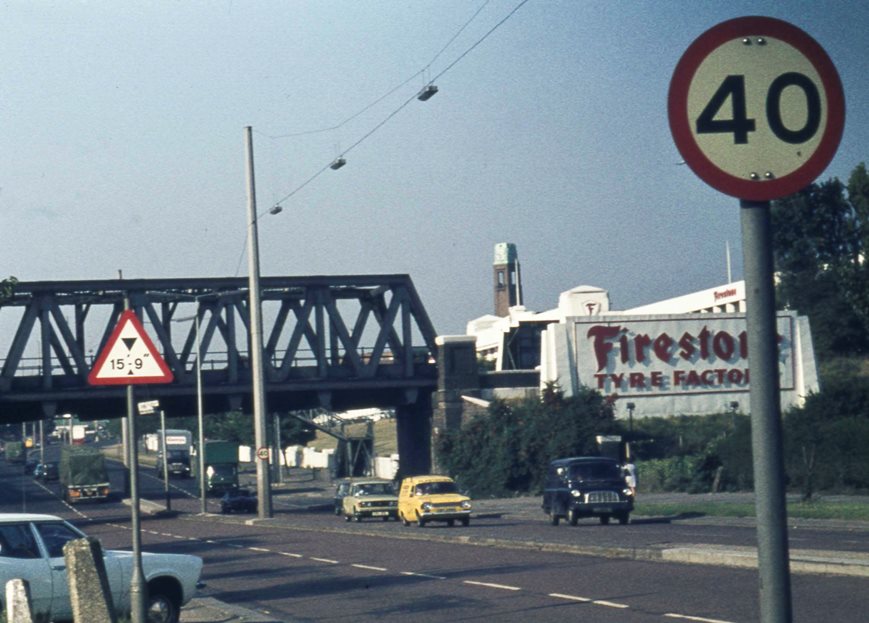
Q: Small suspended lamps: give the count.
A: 3